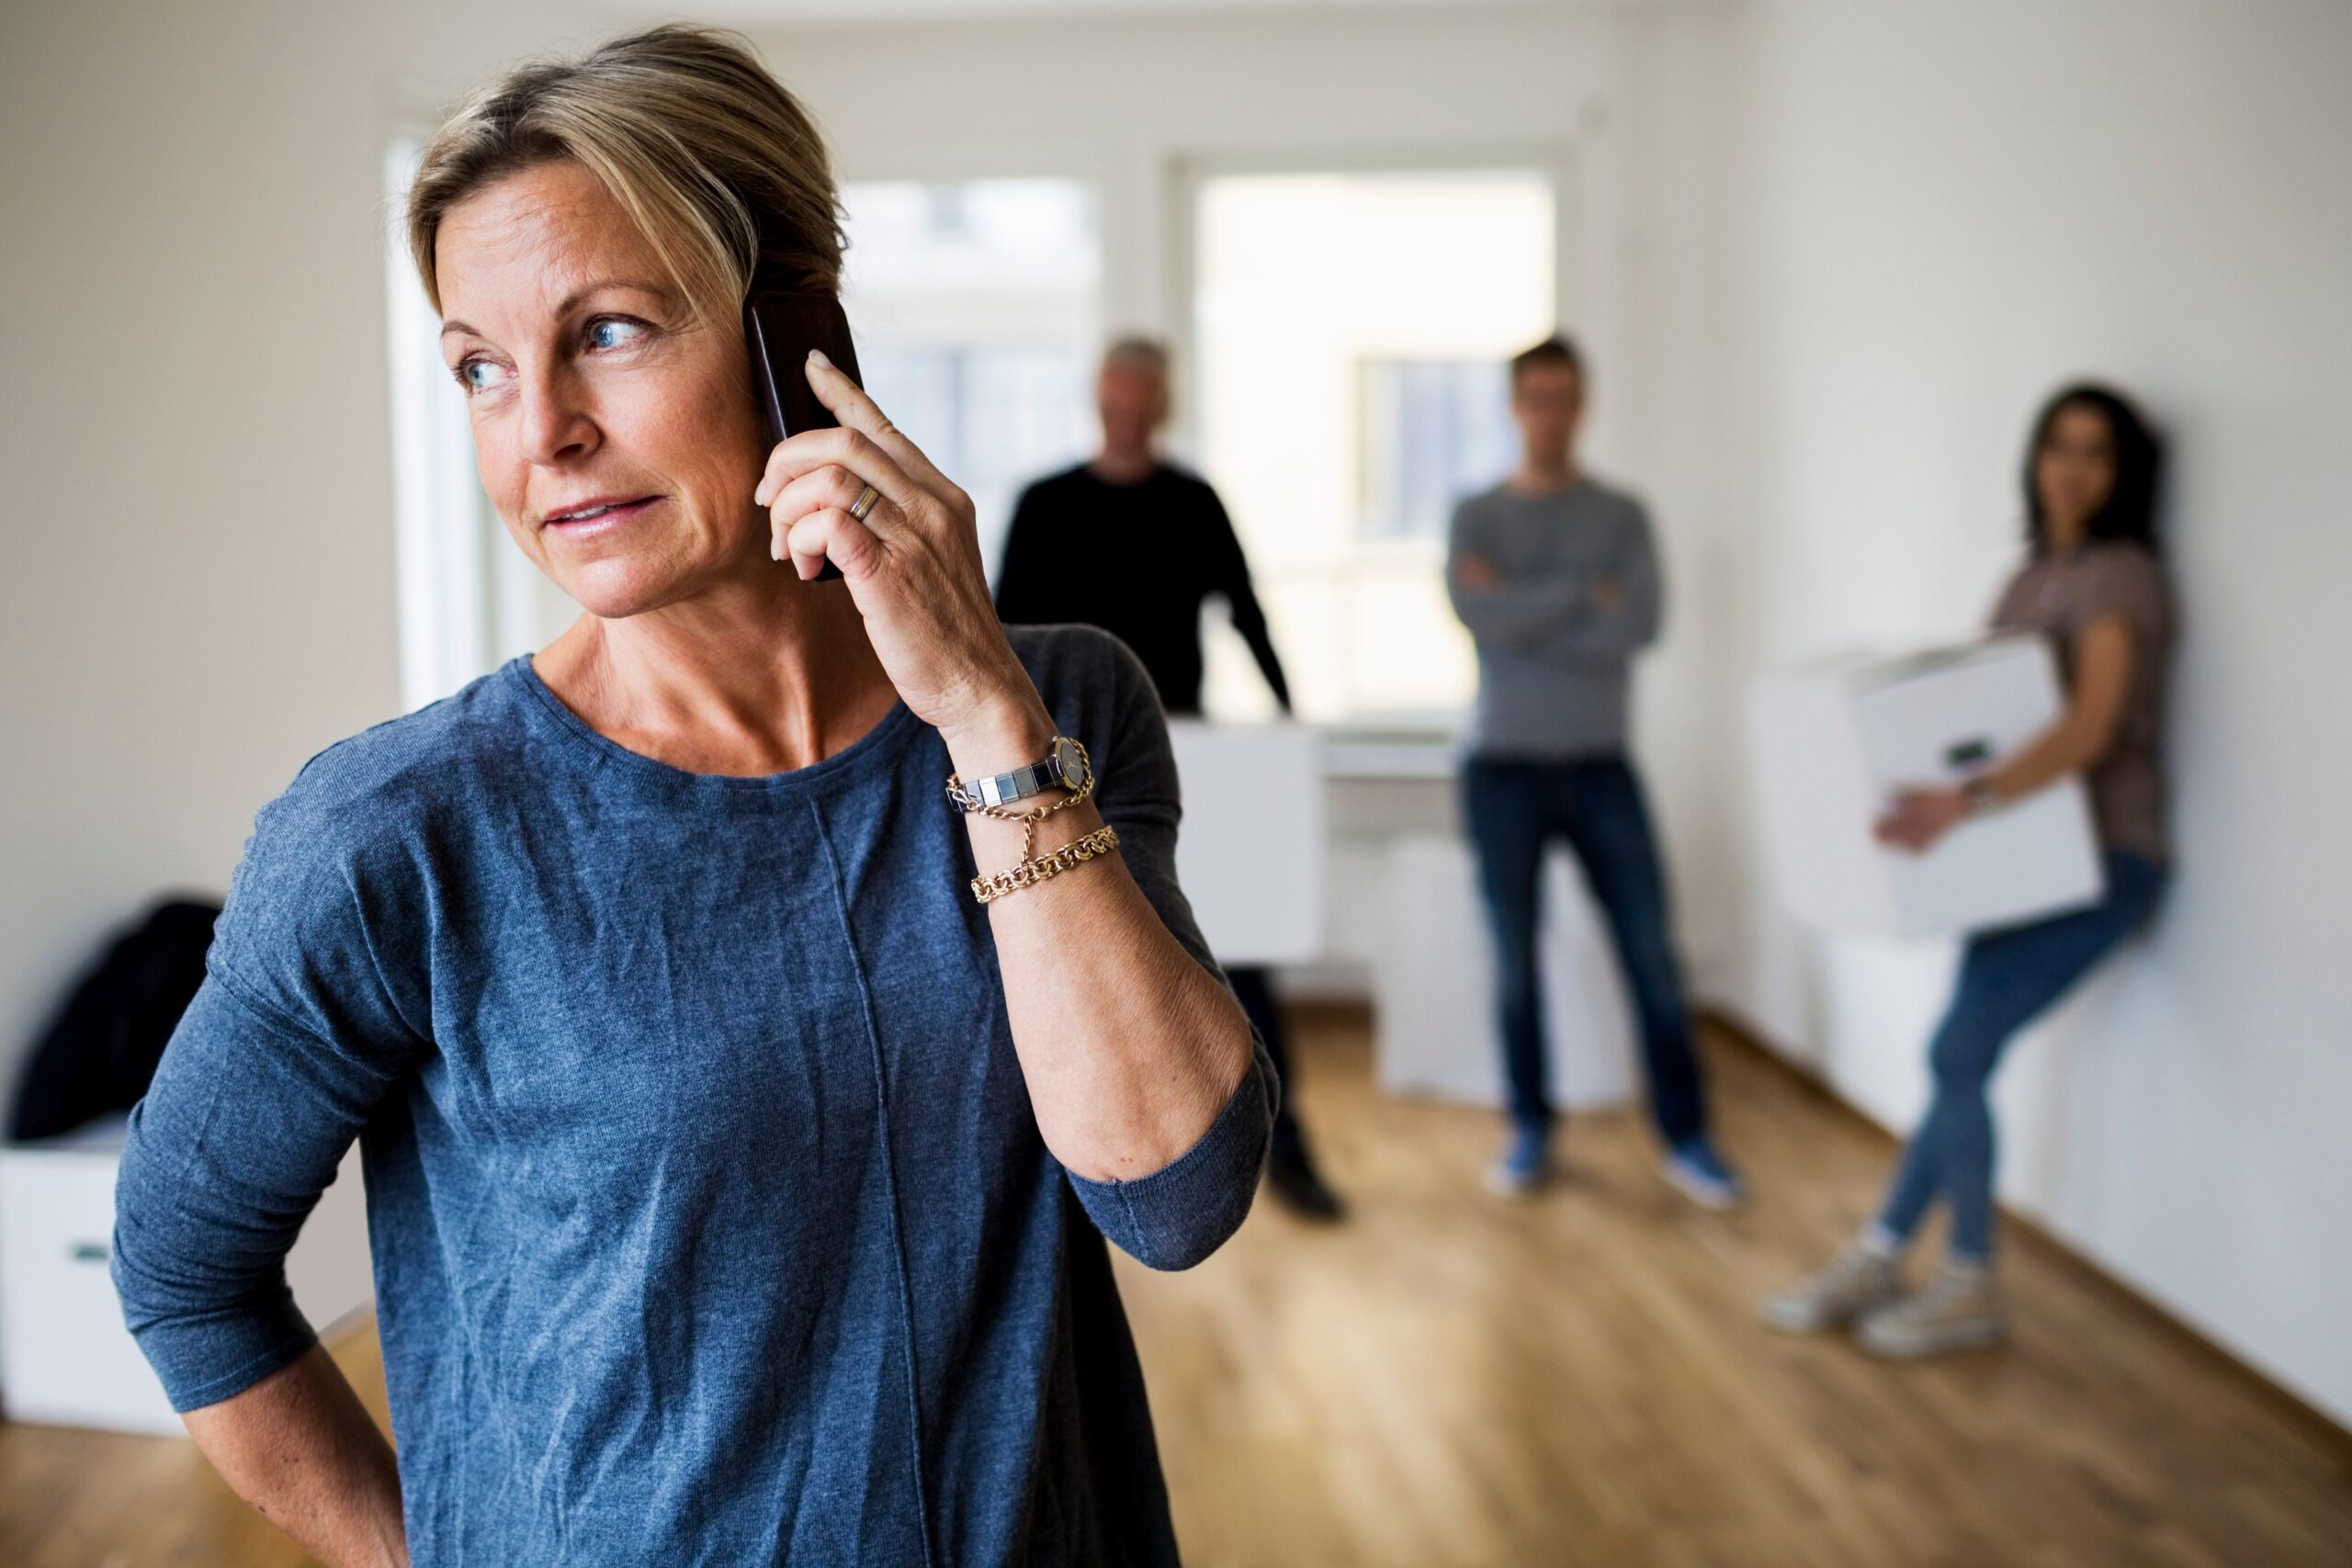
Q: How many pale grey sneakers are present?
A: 2